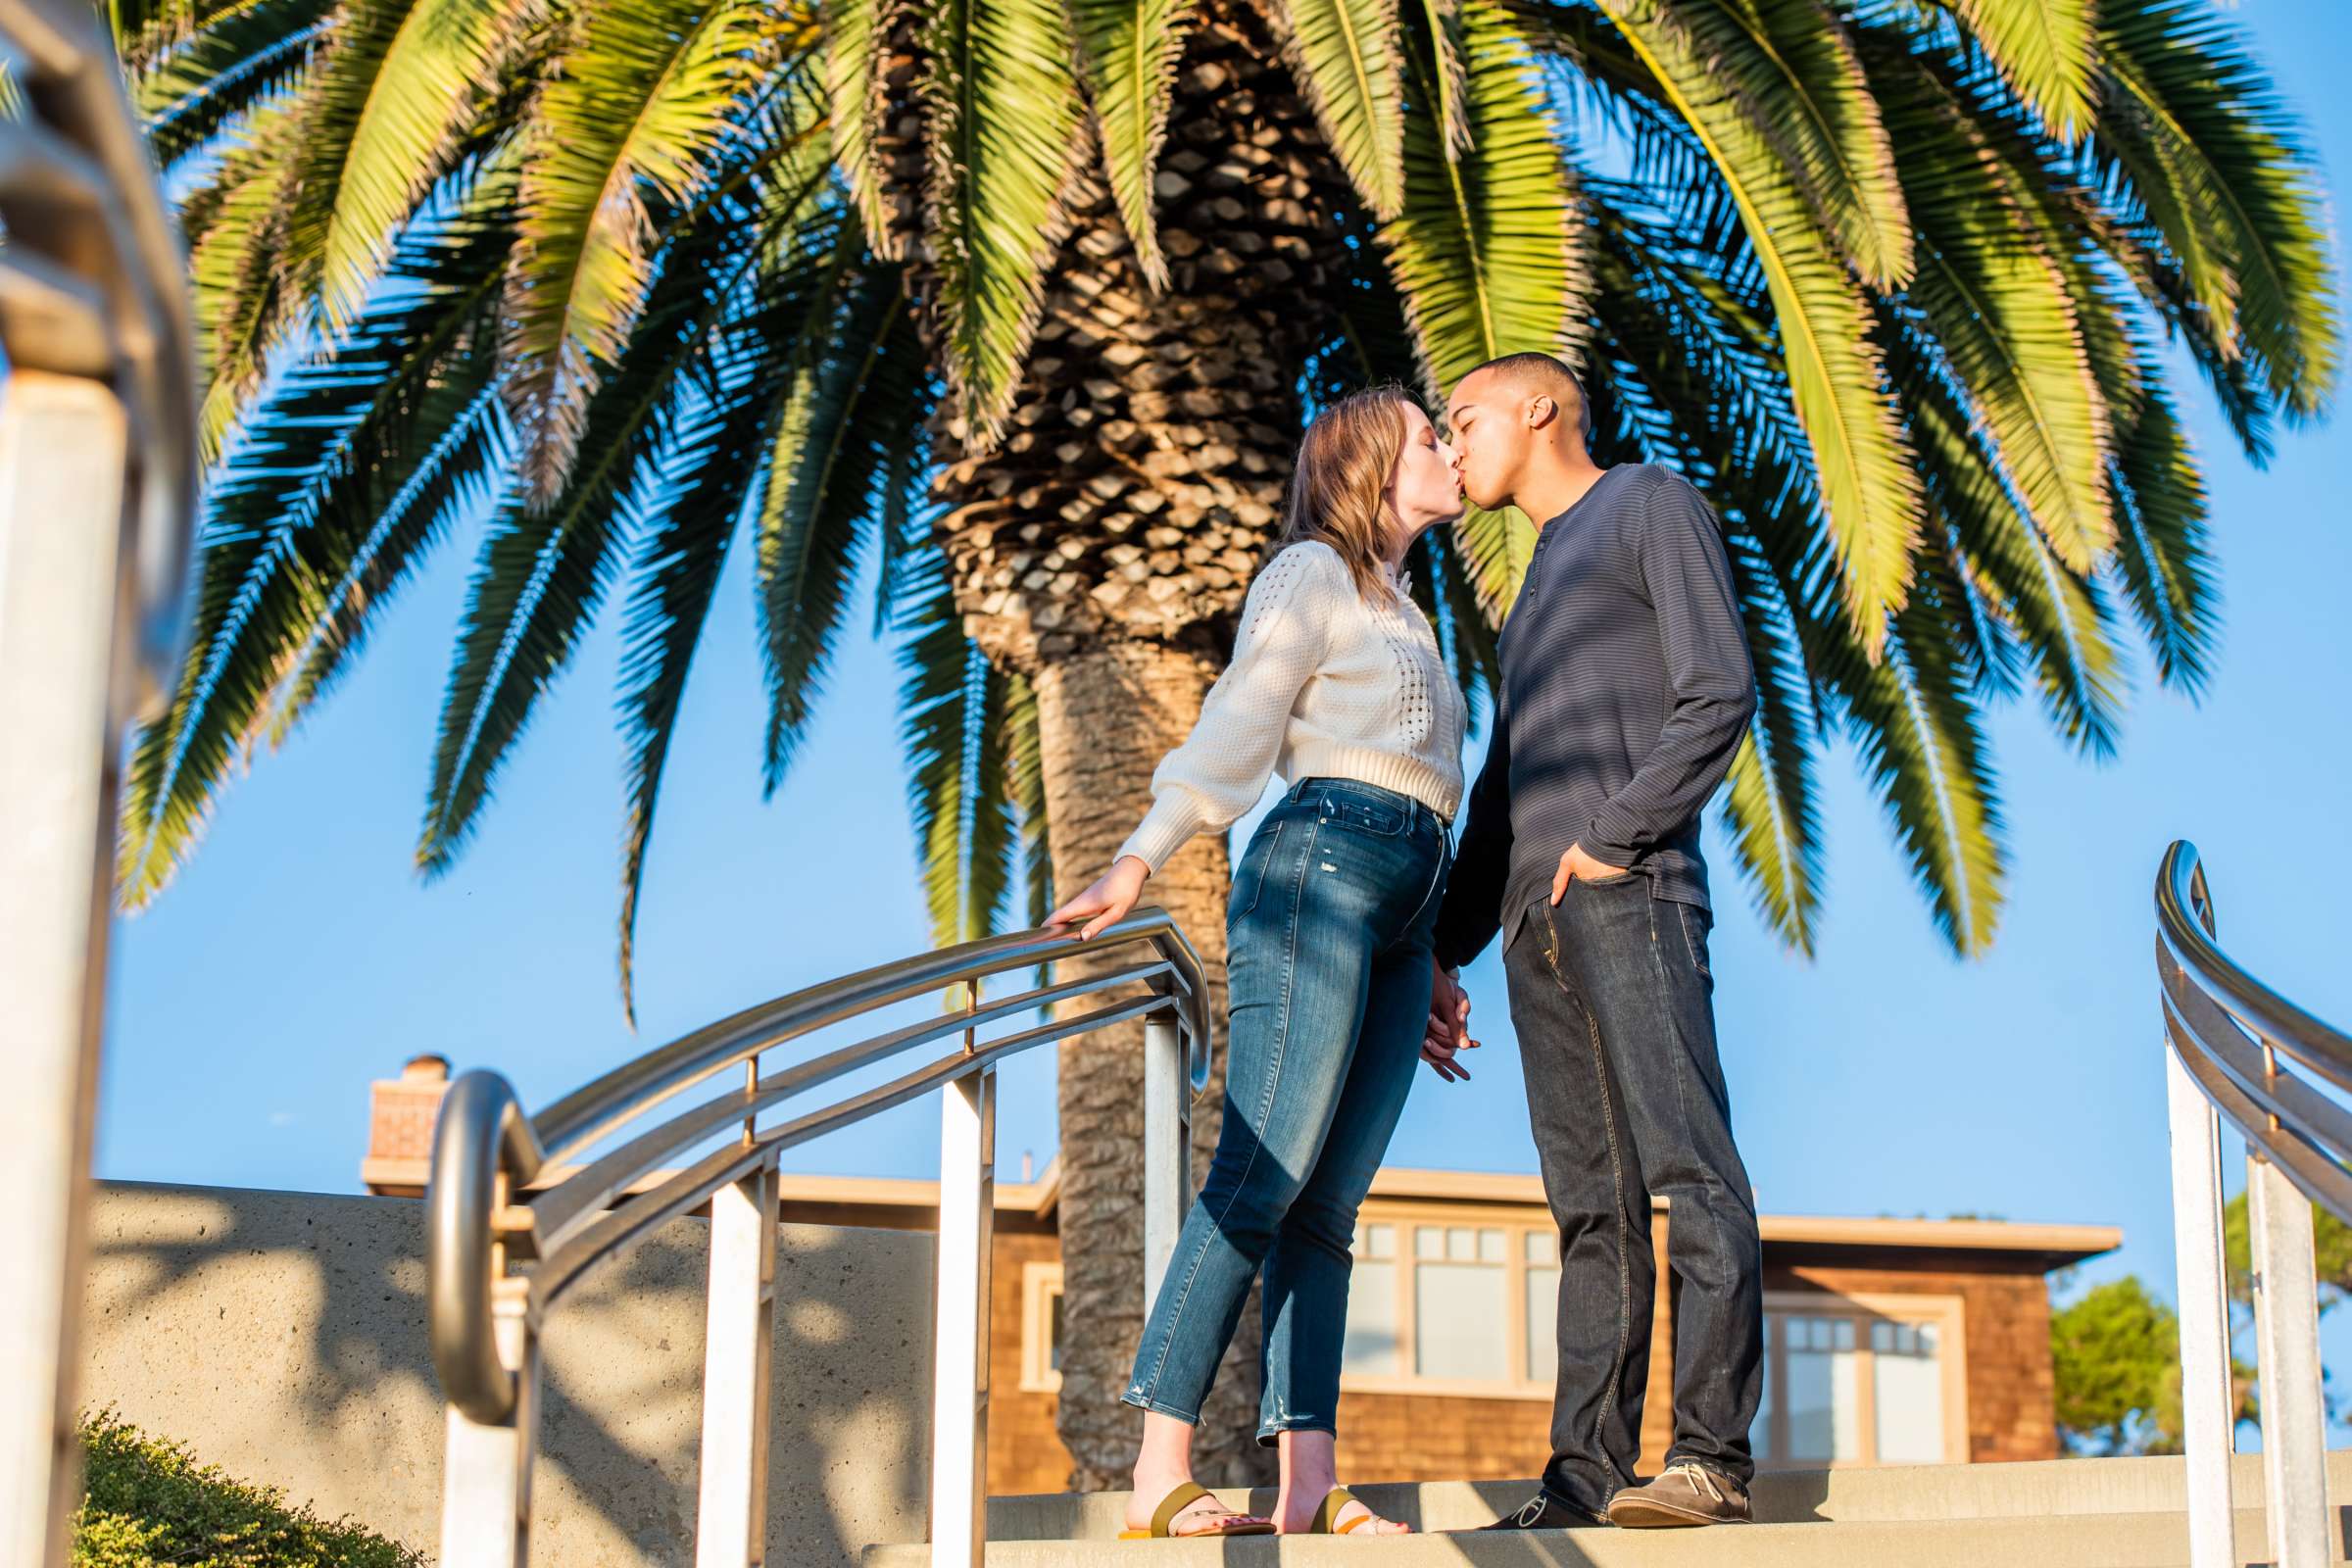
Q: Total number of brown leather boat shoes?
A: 2